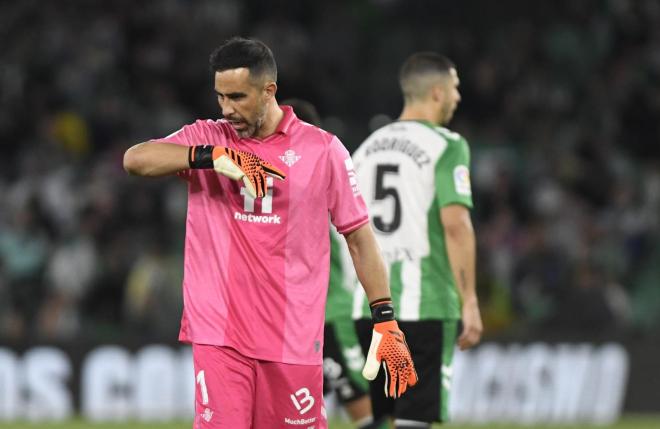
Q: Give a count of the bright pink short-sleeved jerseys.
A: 1